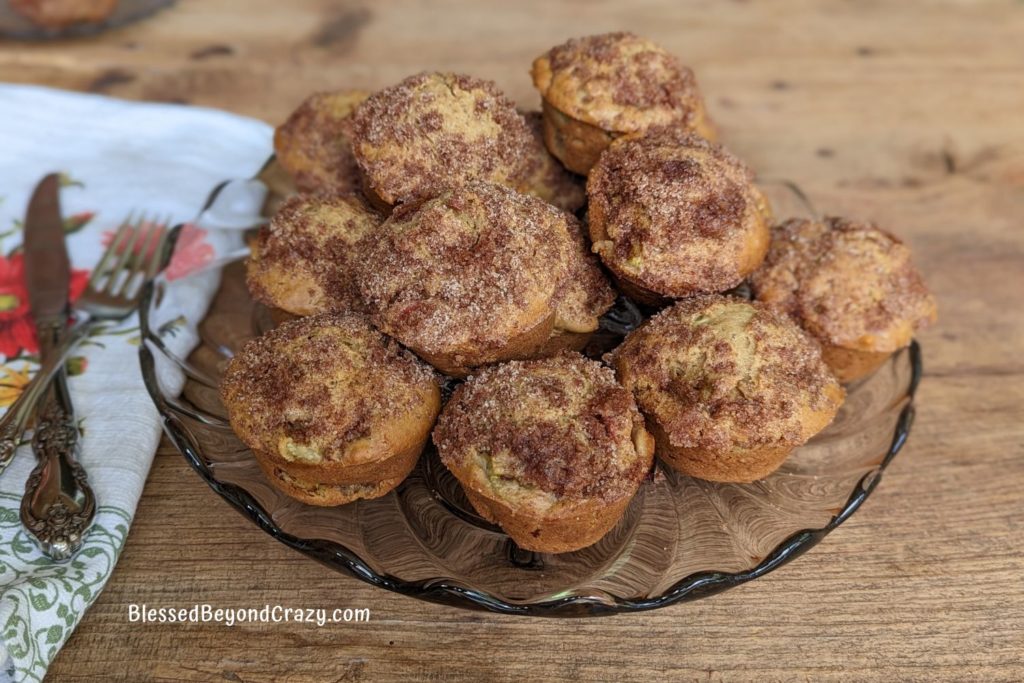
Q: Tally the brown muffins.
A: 12